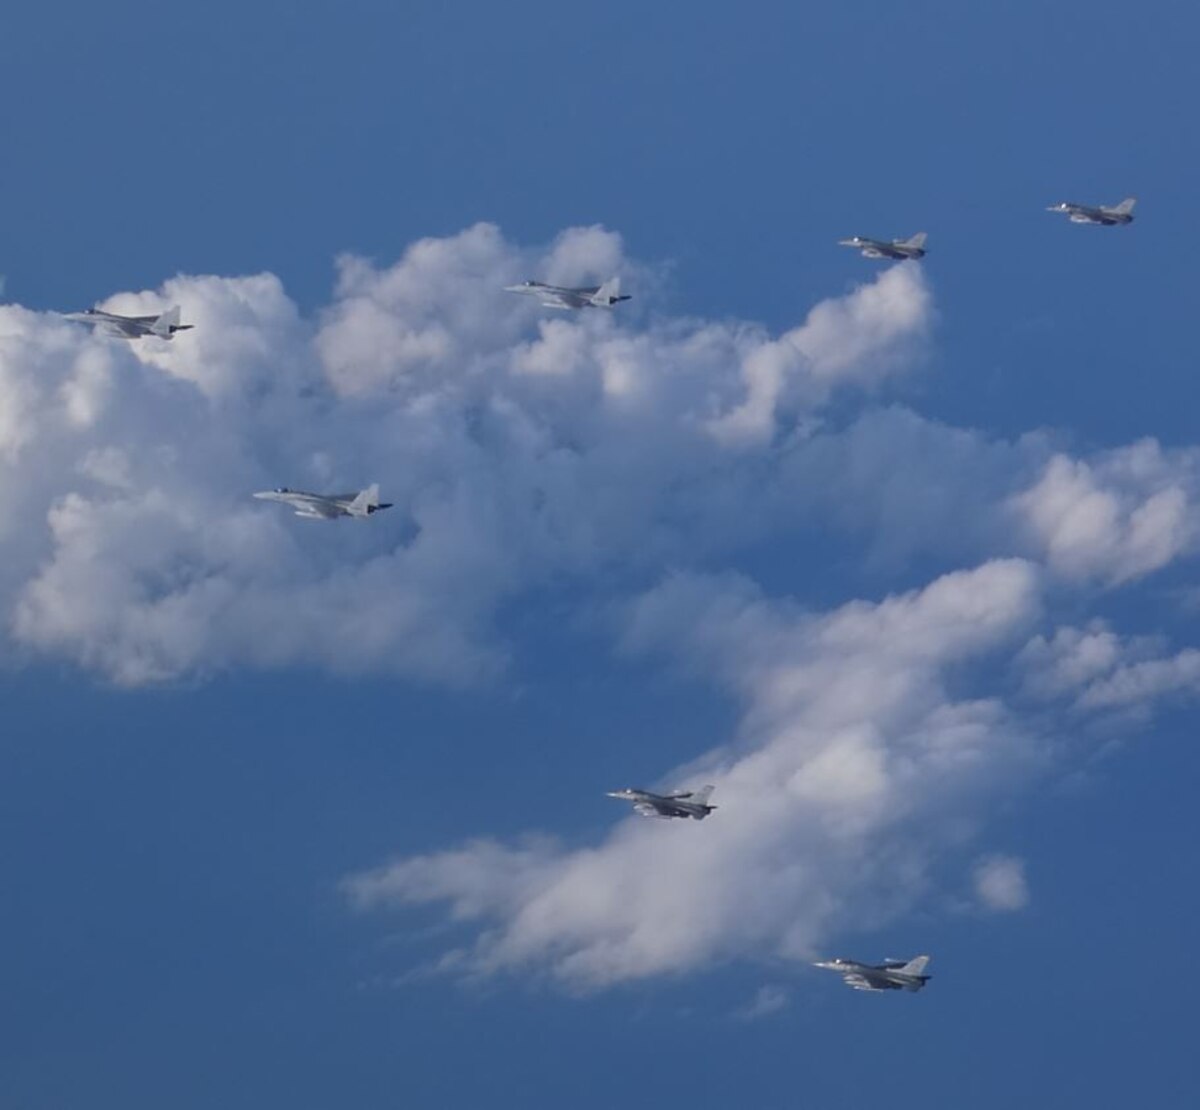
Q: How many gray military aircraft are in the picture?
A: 7